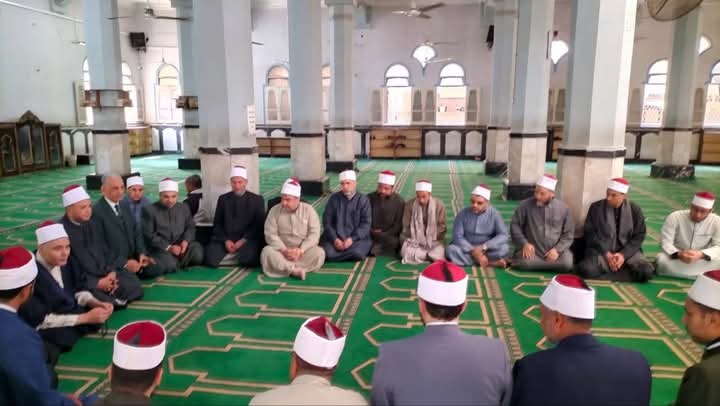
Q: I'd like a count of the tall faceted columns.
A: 9